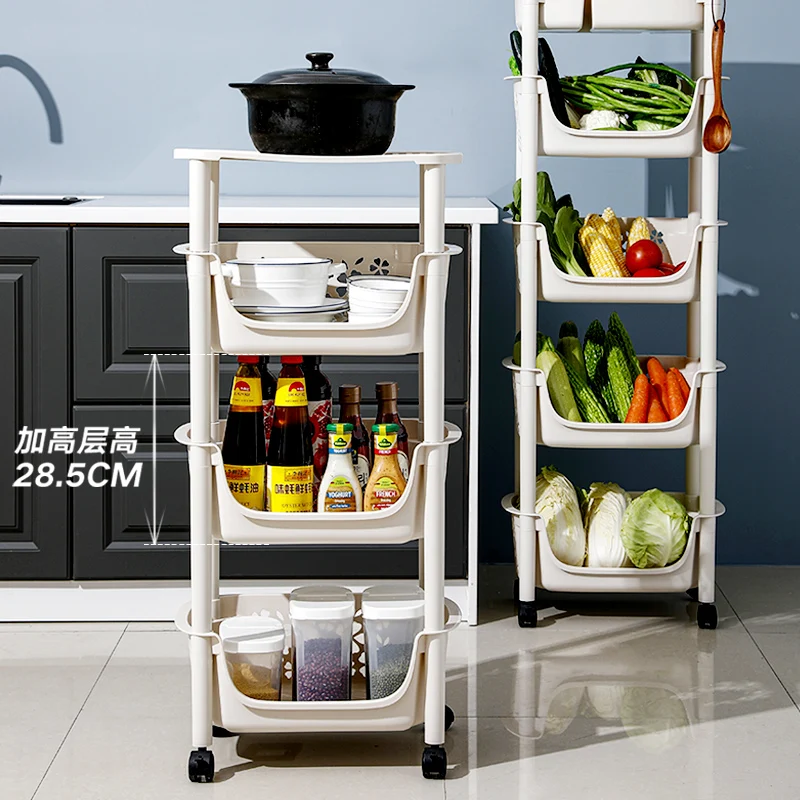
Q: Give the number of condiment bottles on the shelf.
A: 8